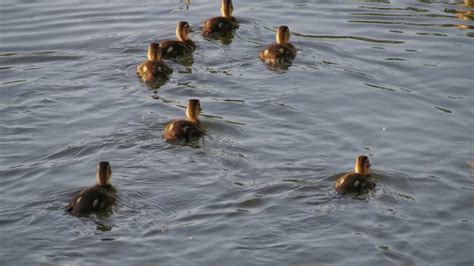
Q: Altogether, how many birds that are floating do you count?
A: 7